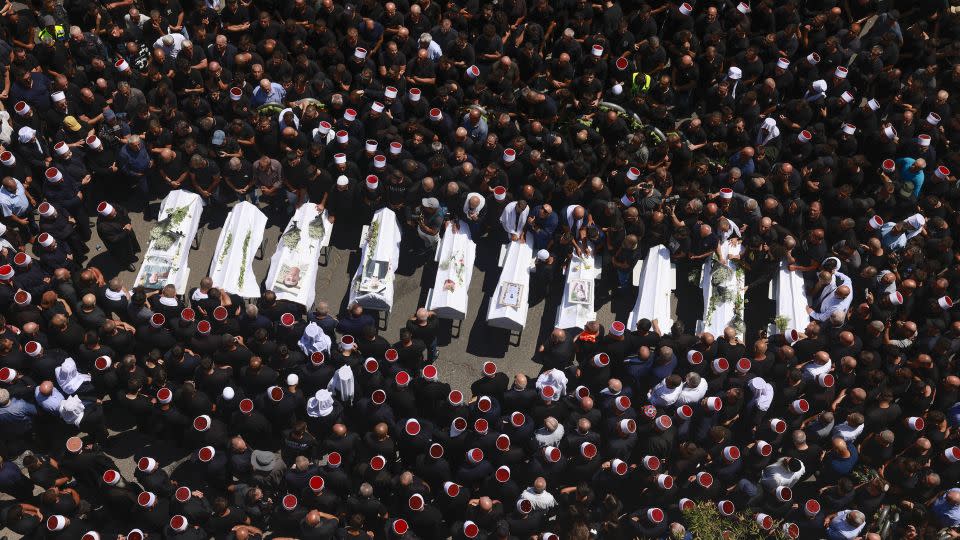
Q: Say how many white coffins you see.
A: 10